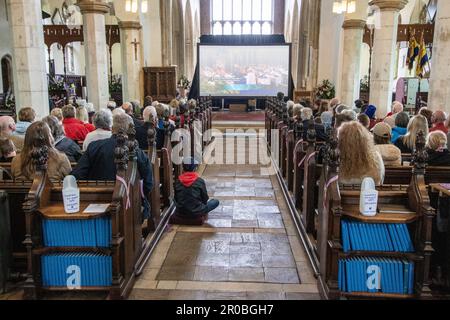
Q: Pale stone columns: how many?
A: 6